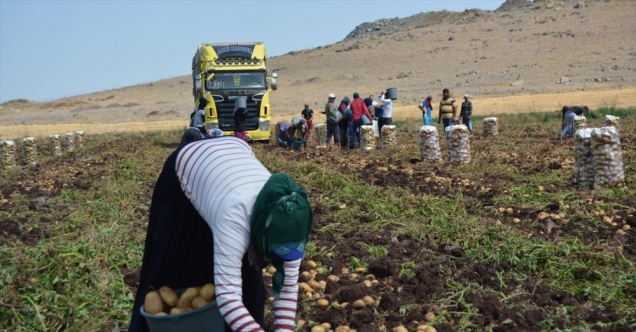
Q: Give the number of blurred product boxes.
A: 0